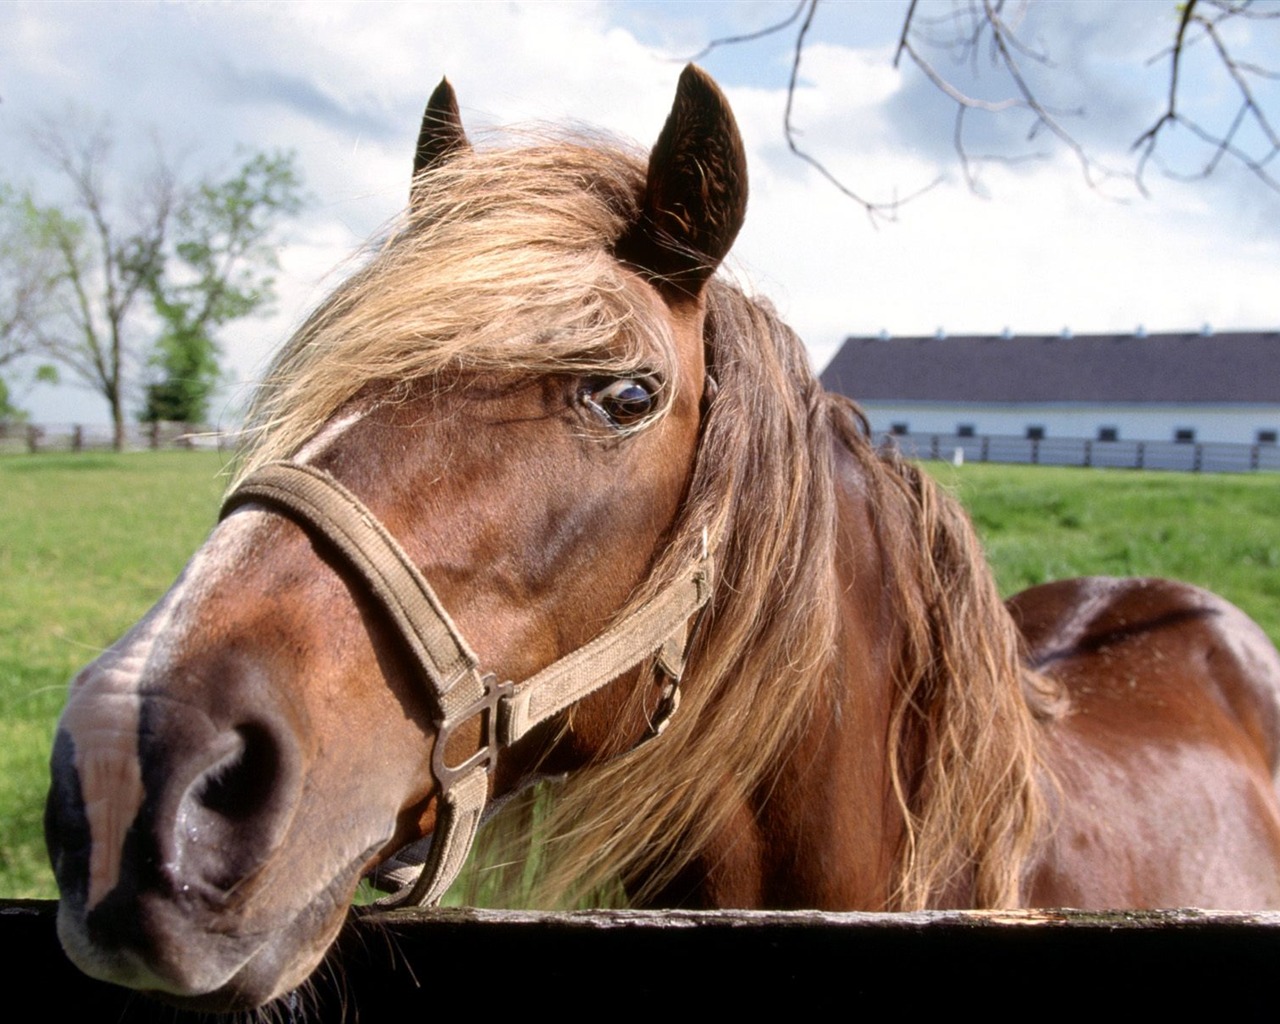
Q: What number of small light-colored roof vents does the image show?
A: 6